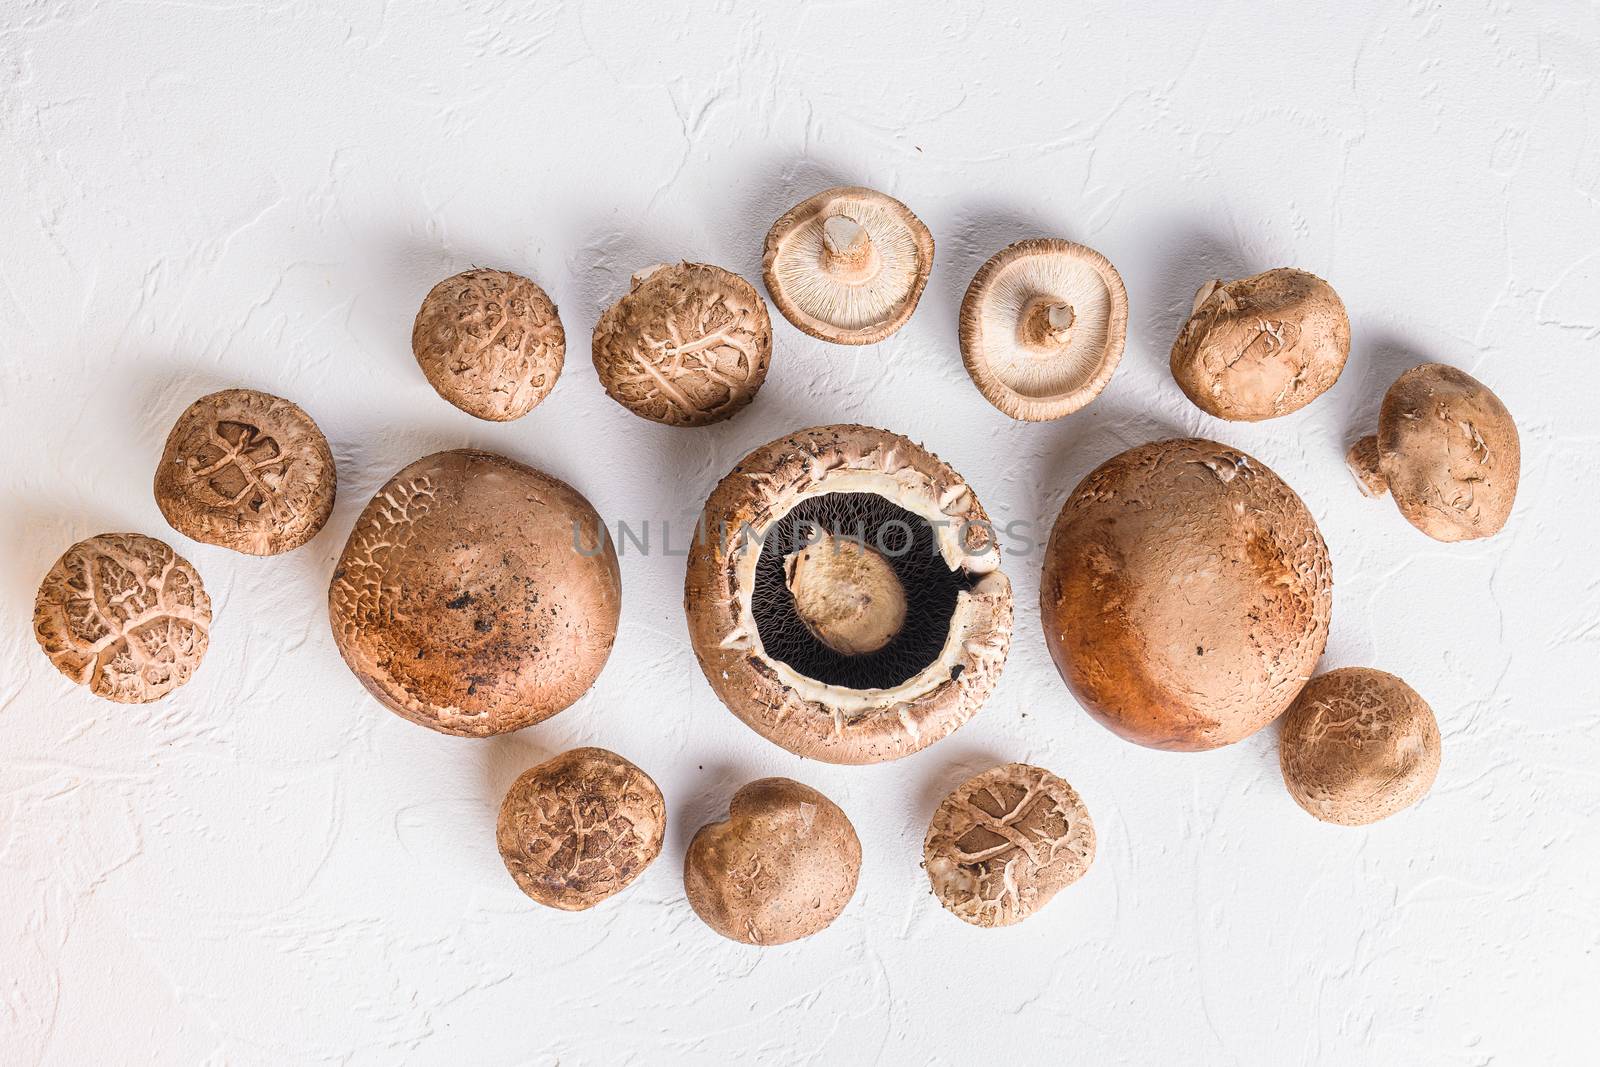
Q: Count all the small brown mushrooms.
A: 12